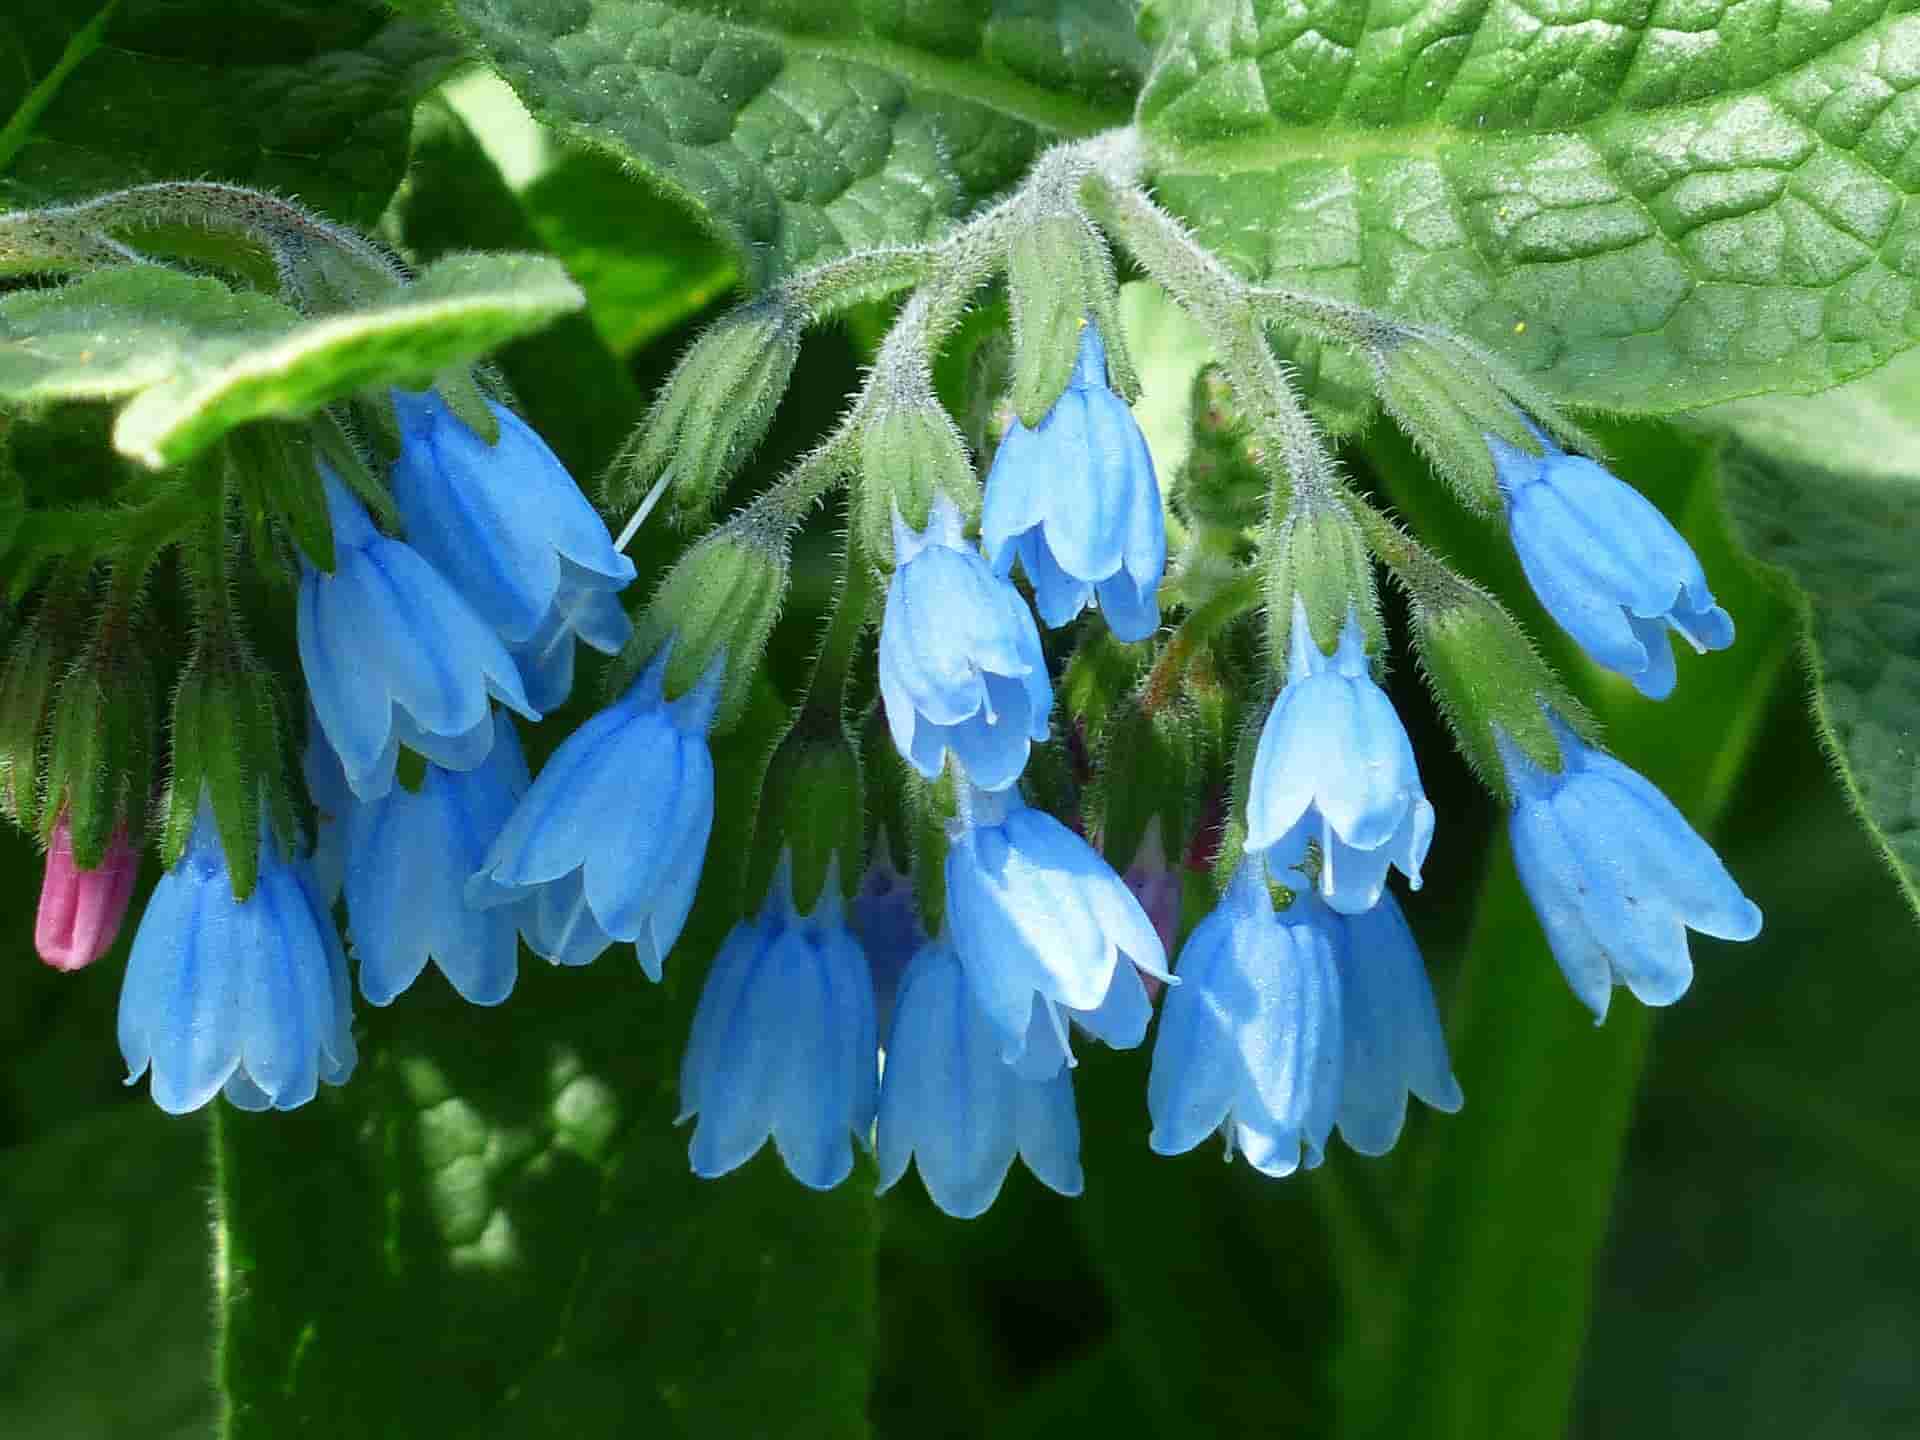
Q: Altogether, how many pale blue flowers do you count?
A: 15